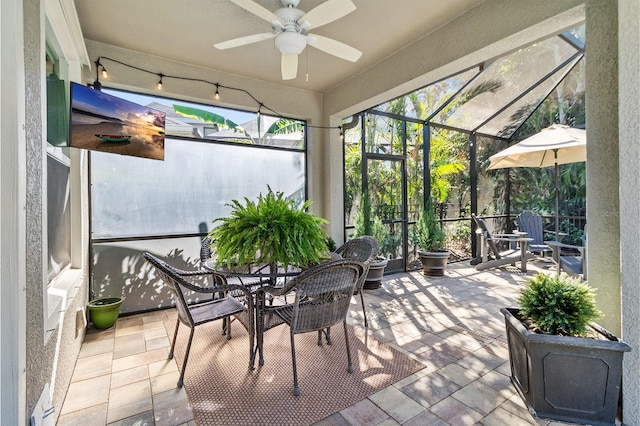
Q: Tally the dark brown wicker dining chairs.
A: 4